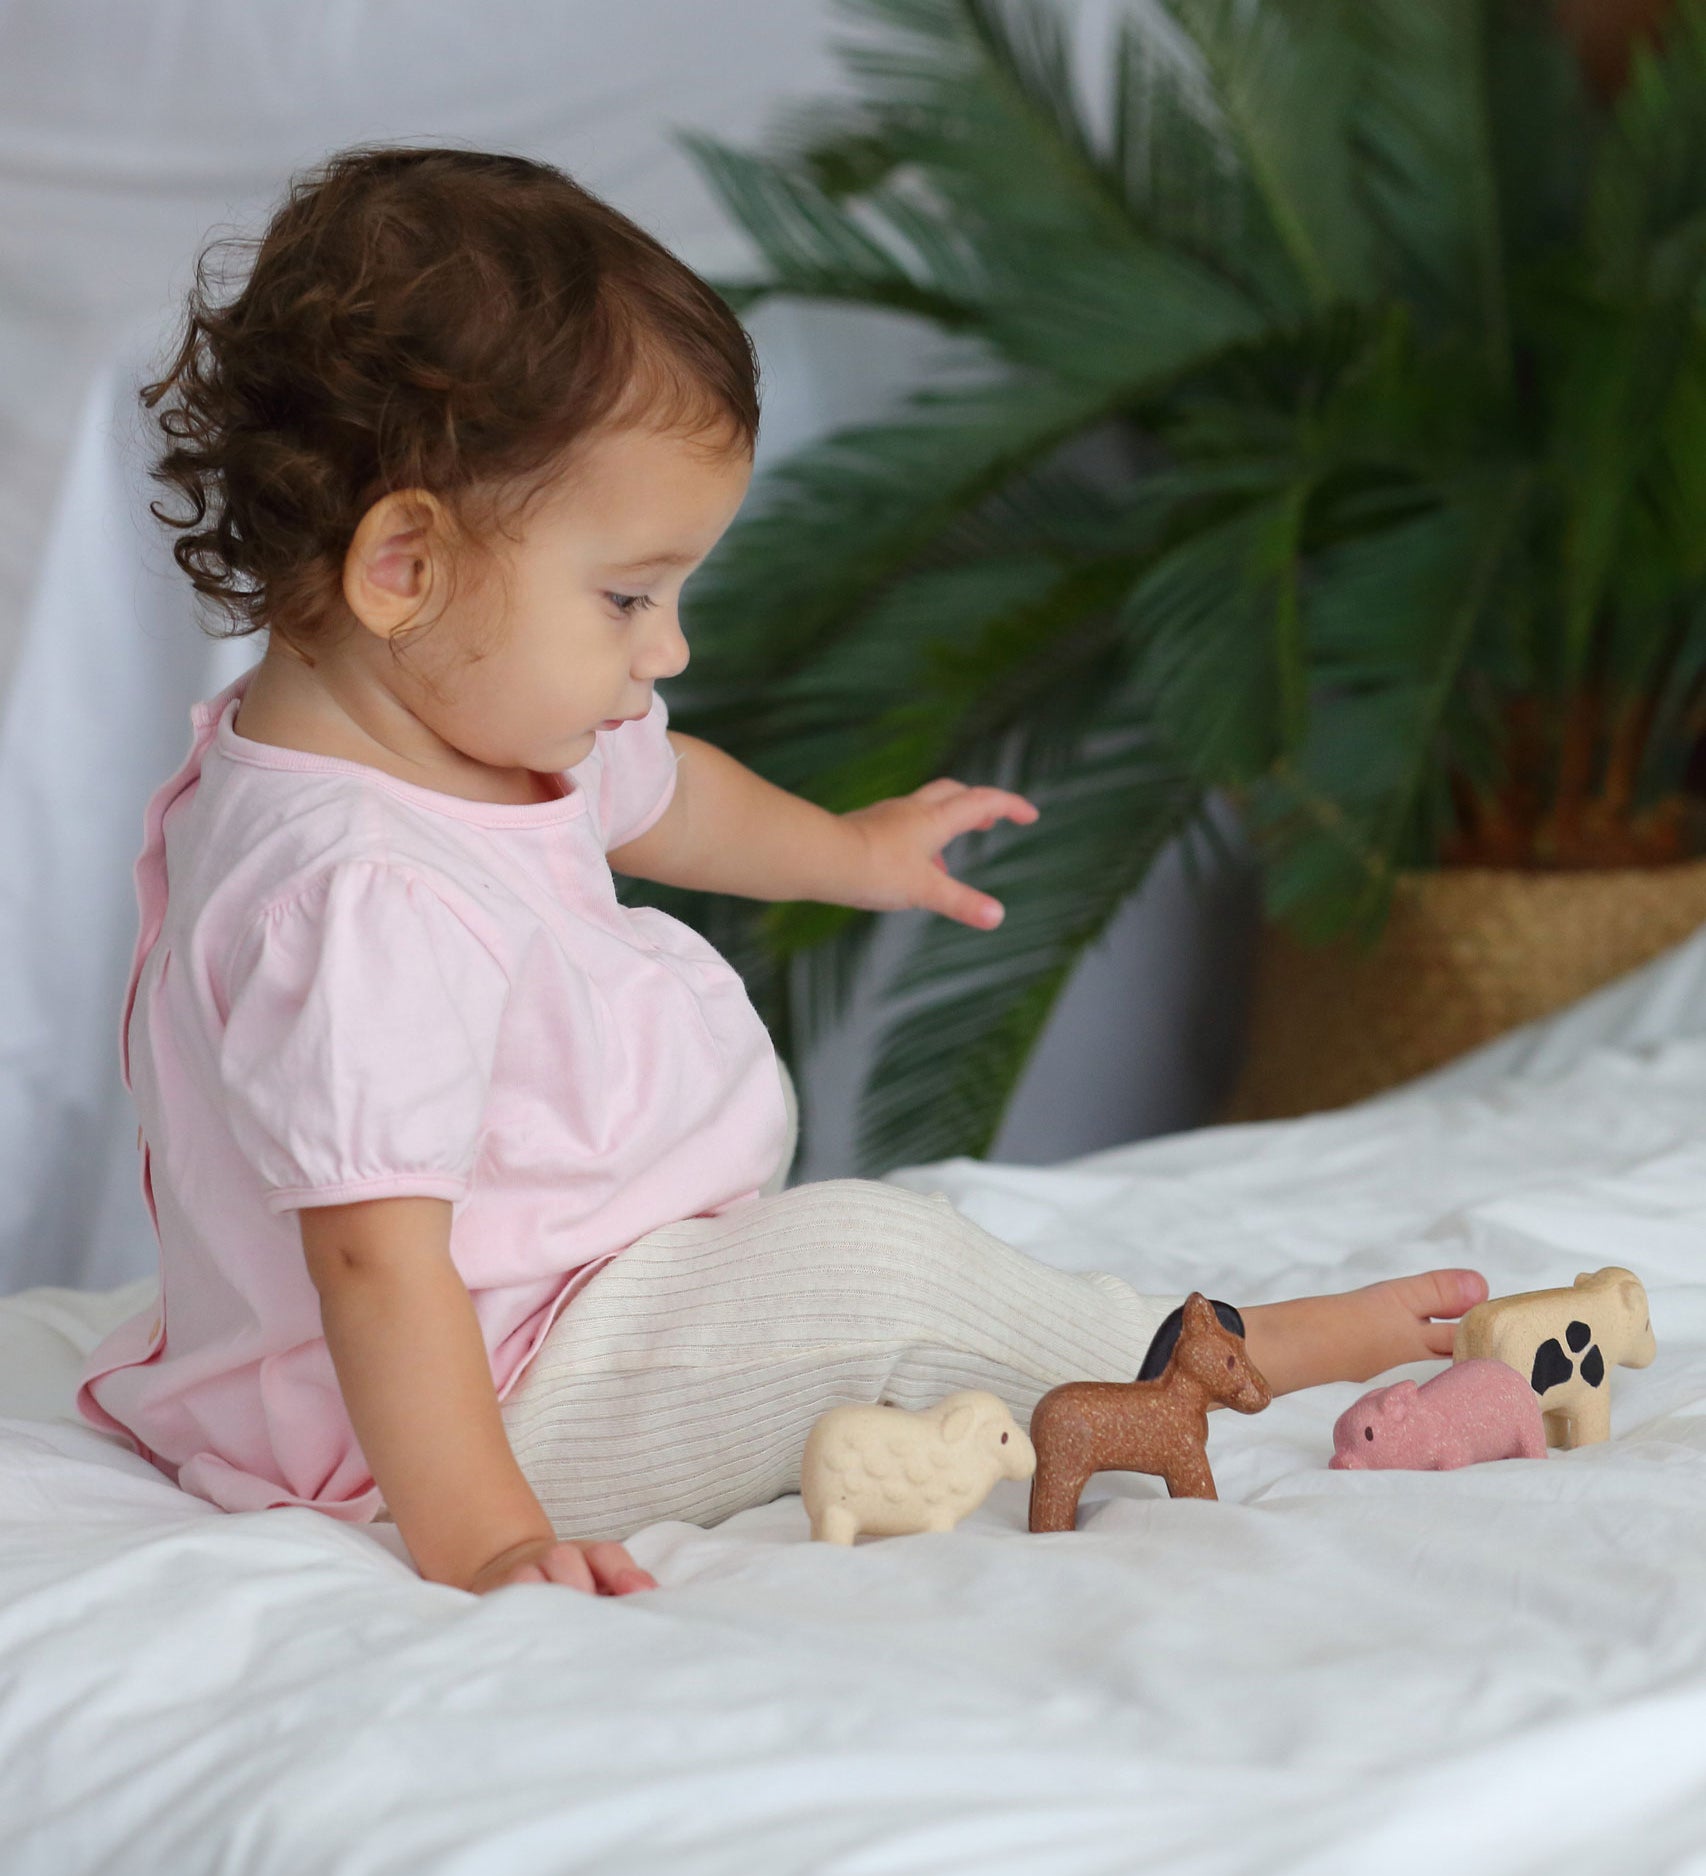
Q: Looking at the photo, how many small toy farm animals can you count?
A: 4